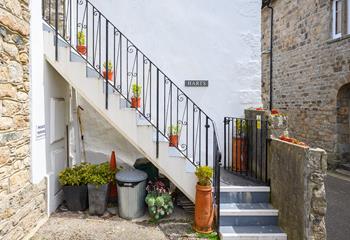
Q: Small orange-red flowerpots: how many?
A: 4